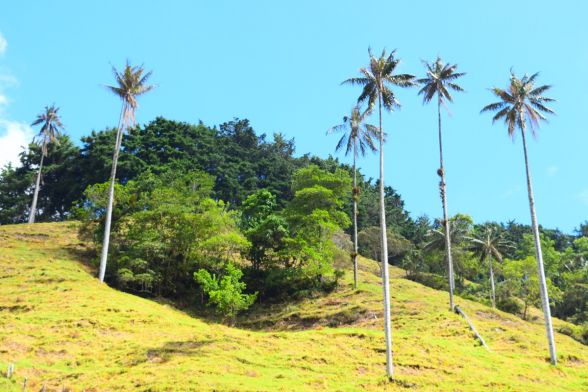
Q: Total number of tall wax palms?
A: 6